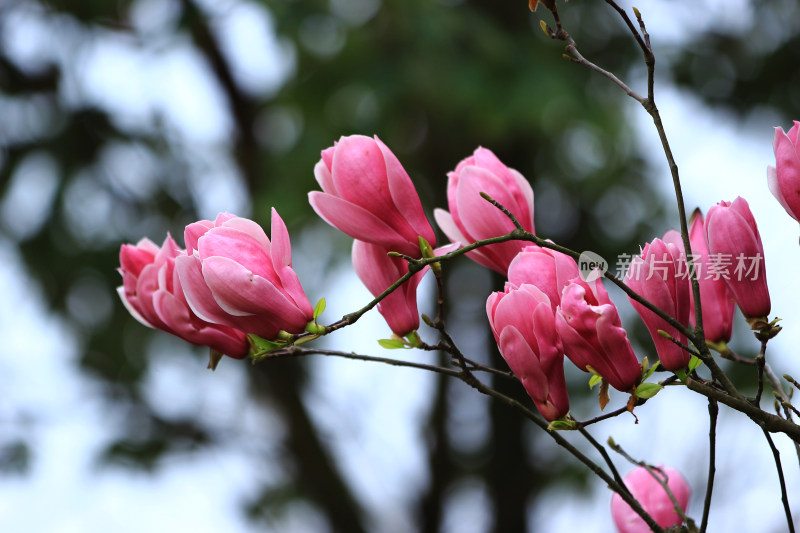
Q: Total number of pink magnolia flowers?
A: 13